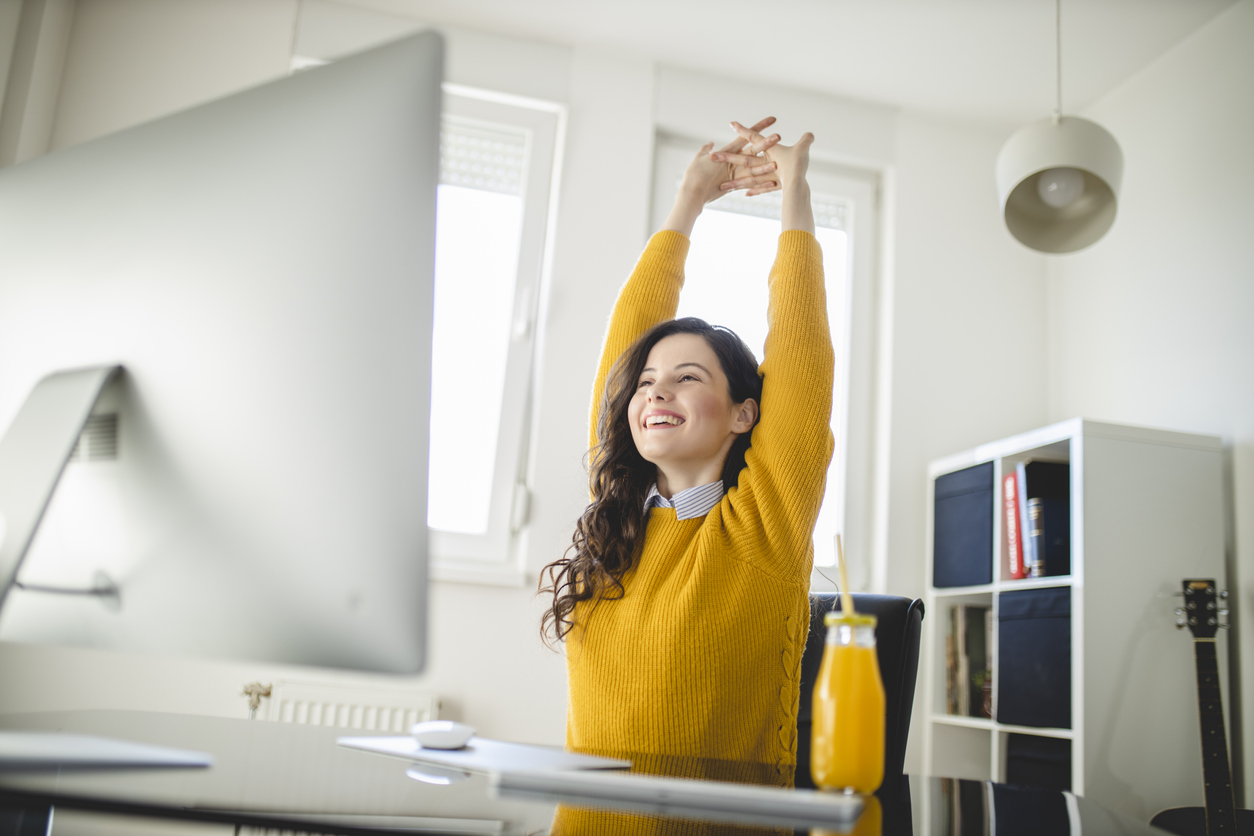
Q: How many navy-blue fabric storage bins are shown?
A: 3